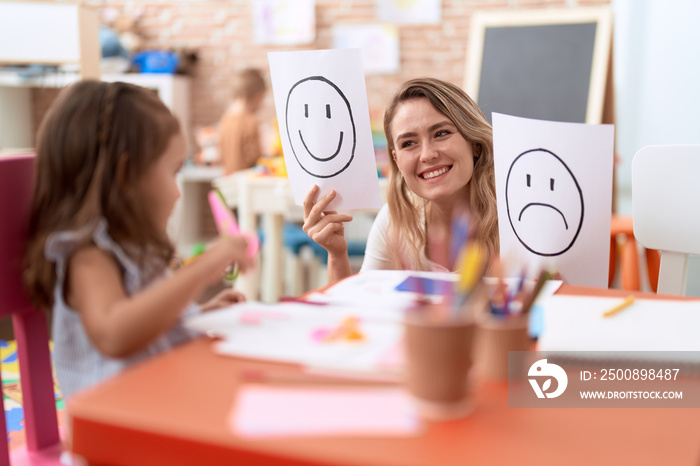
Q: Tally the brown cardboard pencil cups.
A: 2